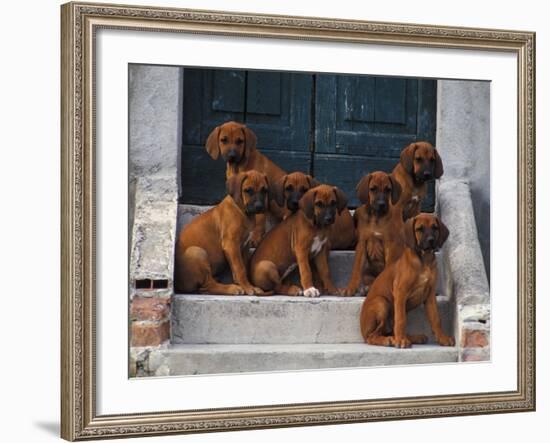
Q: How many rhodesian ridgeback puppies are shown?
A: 7